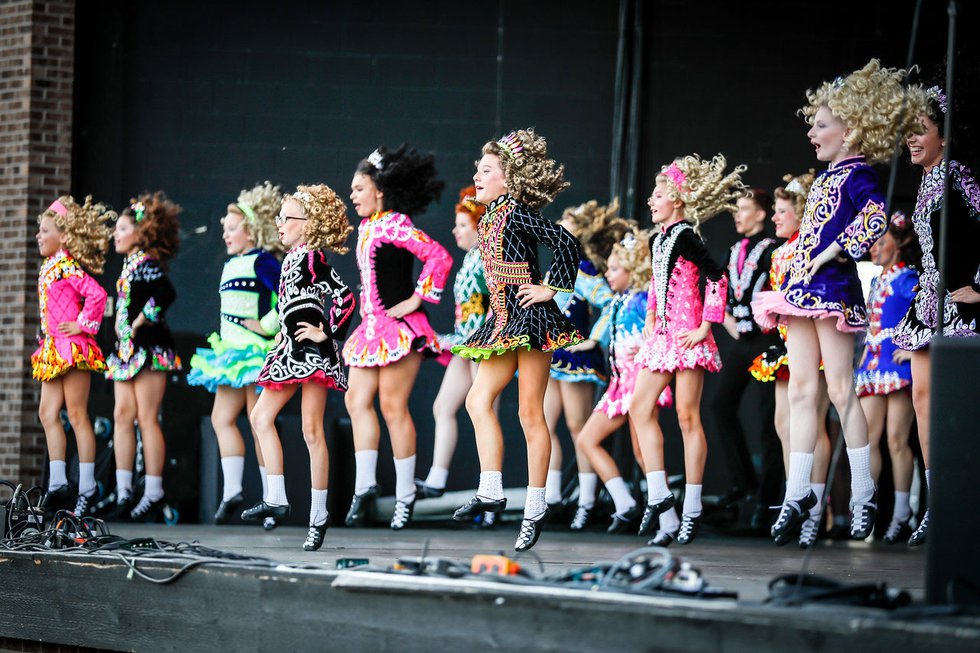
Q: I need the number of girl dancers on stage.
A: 14